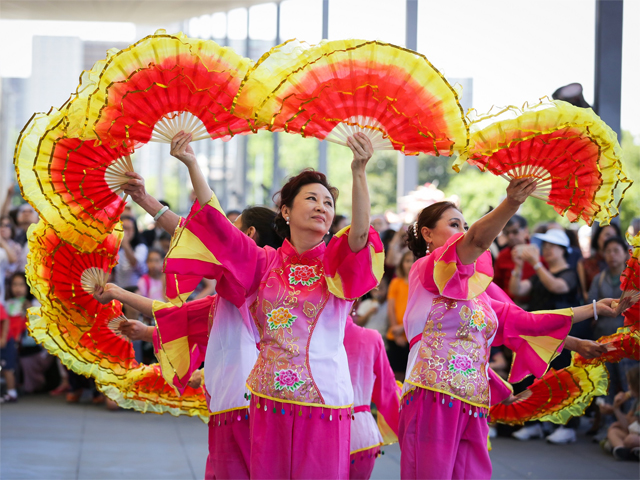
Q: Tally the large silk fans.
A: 10